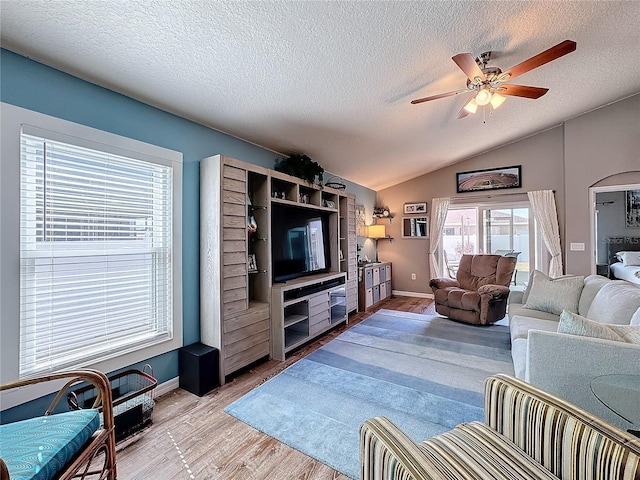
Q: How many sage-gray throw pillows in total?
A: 2